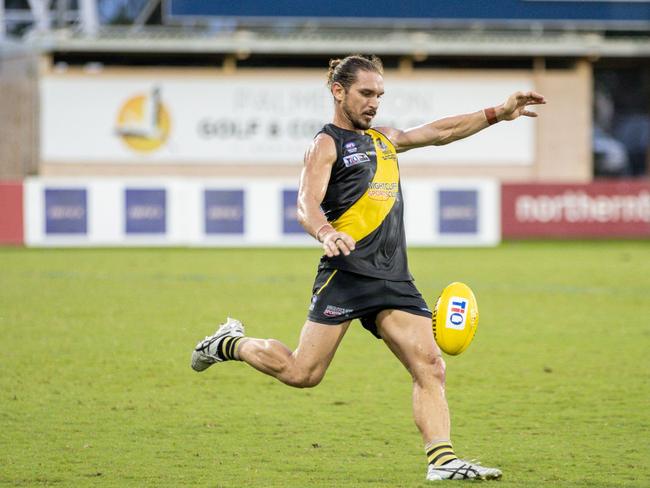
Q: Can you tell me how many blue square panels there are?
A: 5